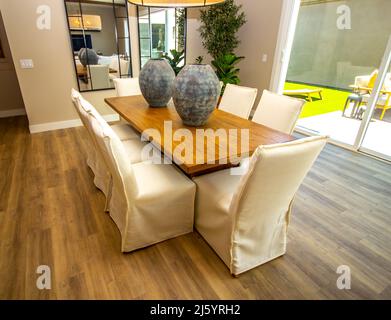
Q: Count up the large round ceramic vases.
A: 2